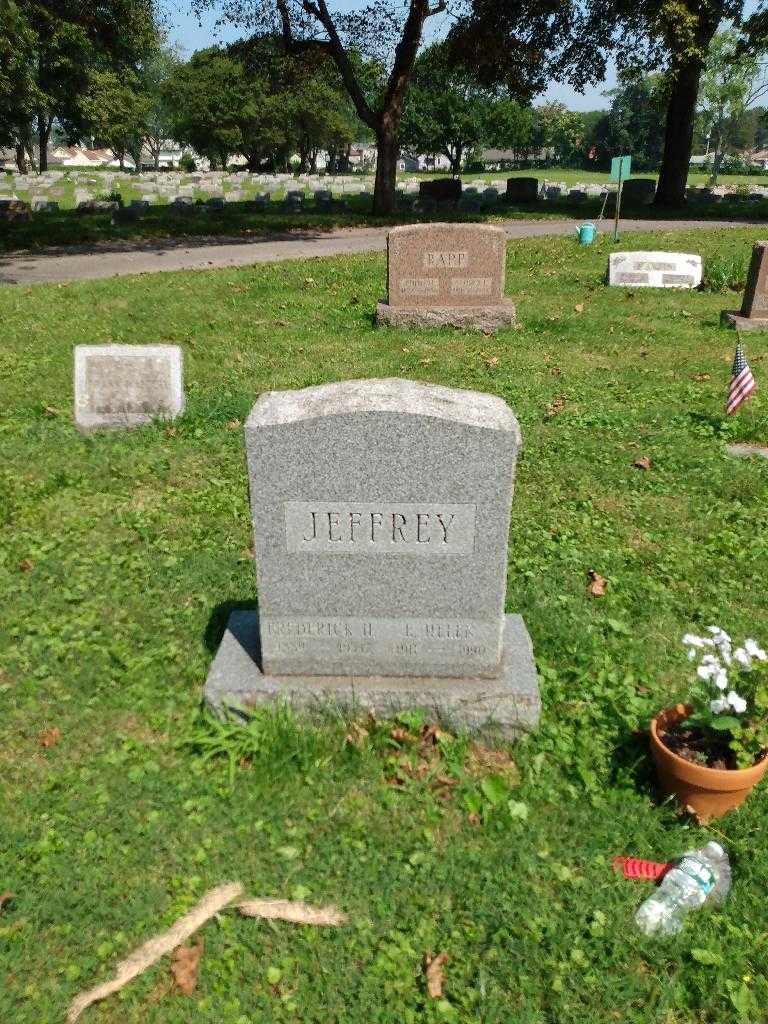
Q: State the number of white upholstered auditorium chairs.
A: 0